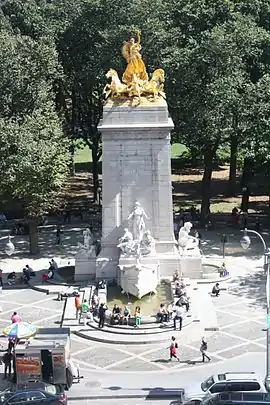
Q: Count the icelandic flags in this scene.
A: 0